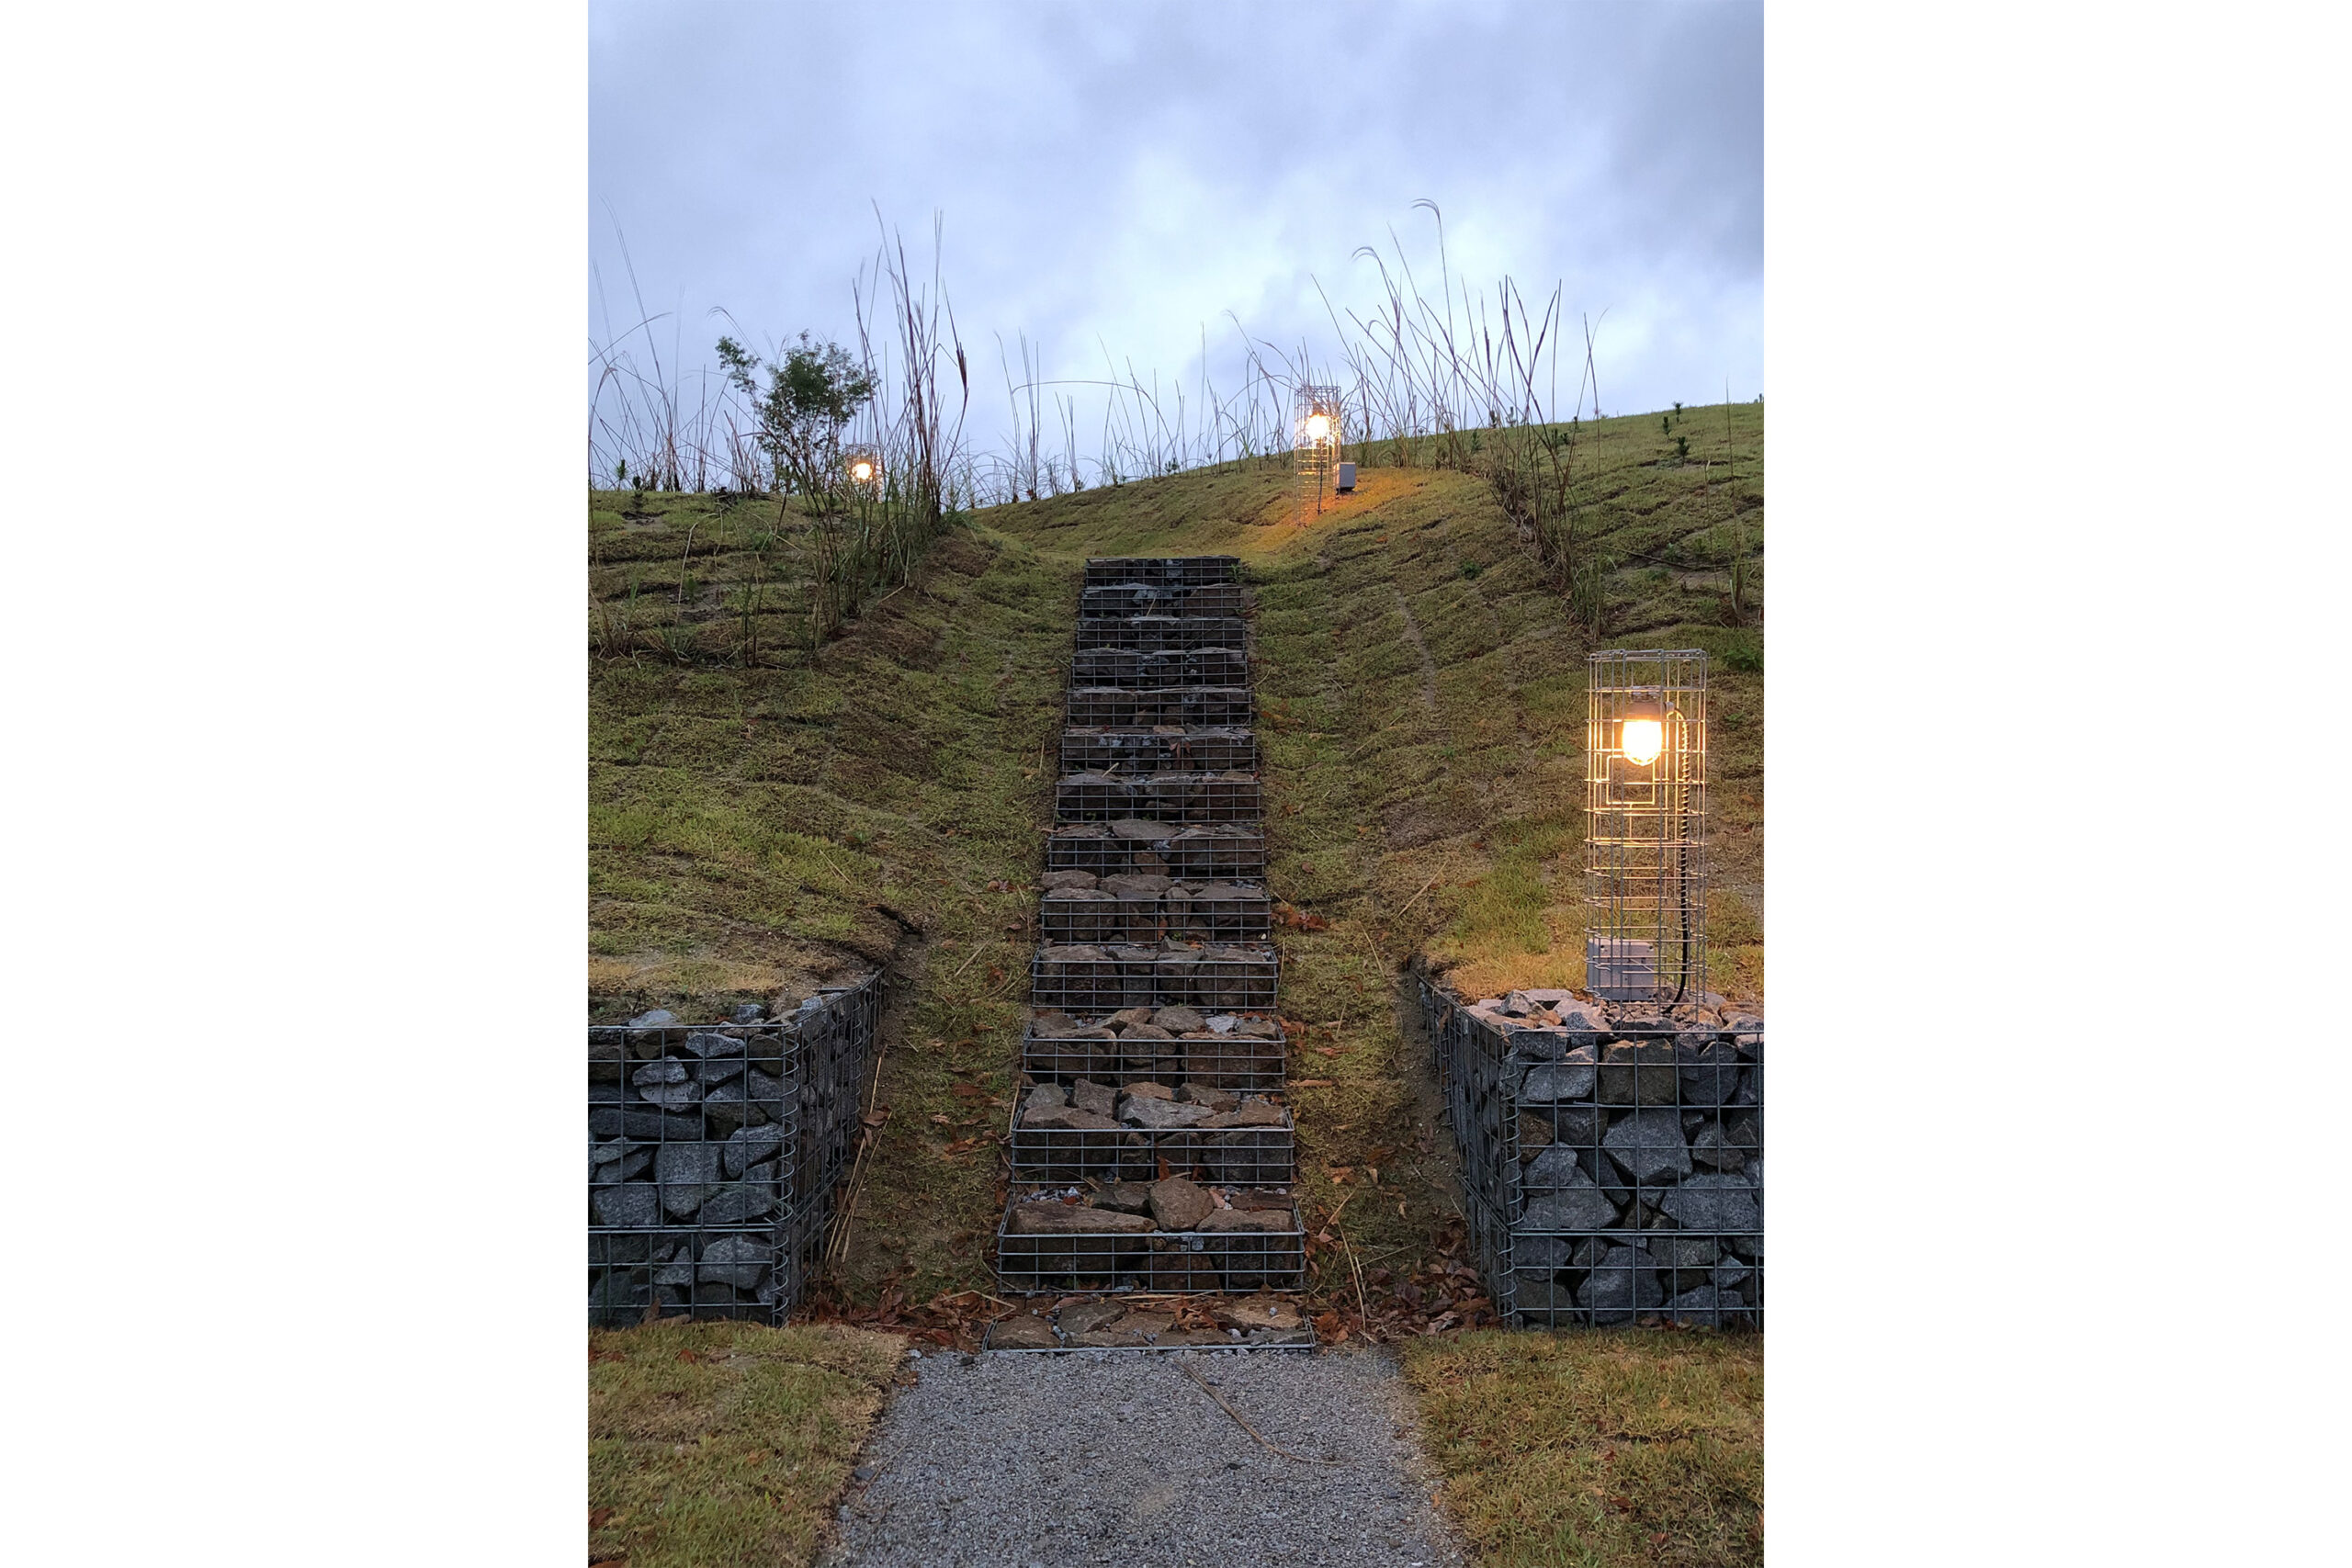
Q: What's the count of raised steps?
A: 13